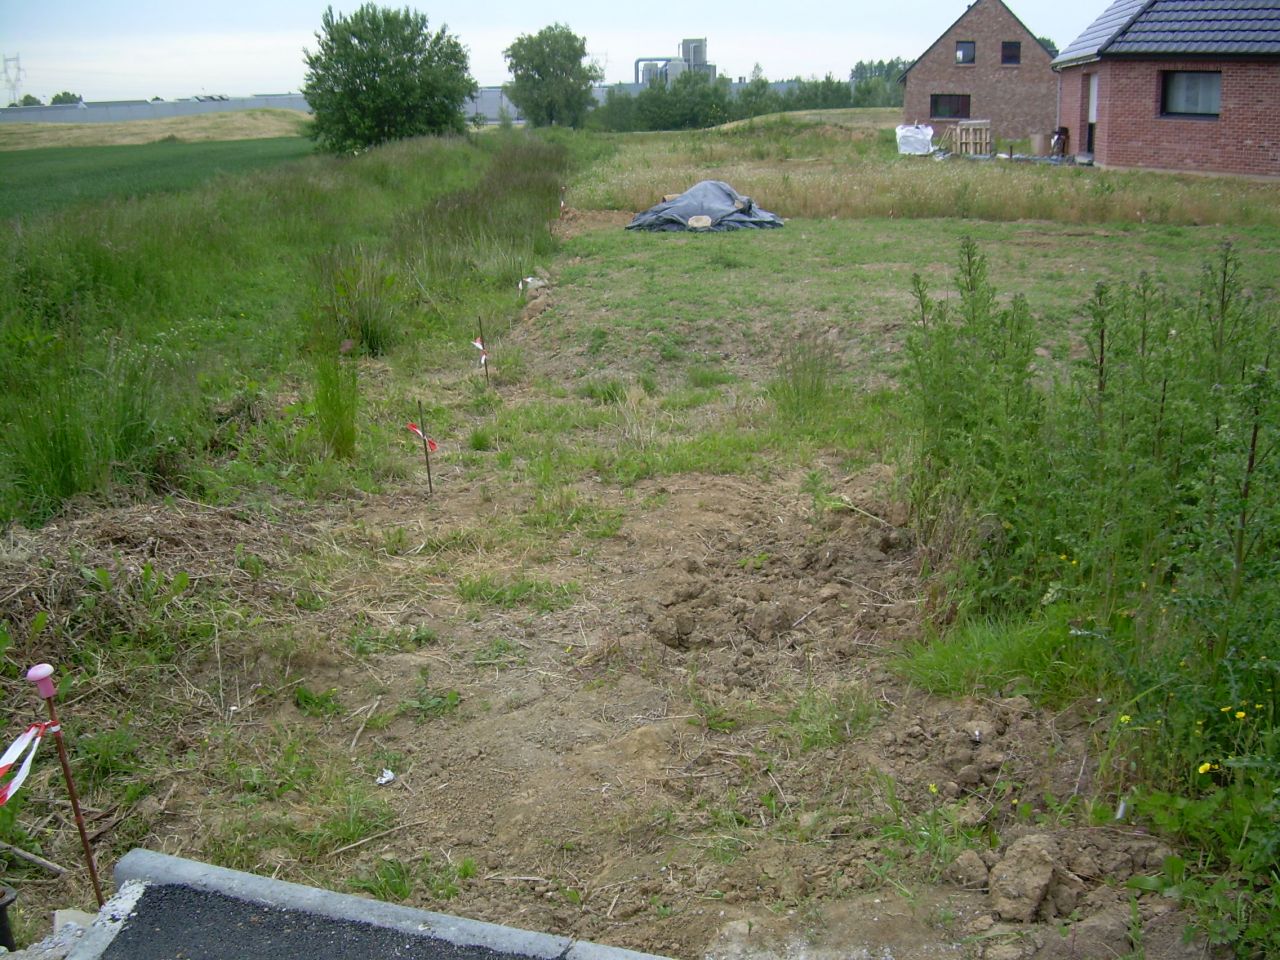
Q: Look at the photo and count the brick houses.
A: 2